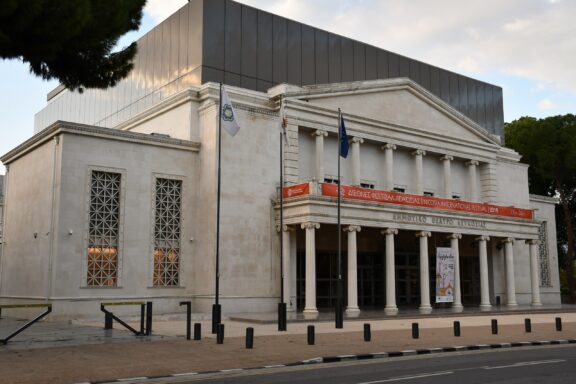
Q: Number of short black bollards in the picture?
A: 10